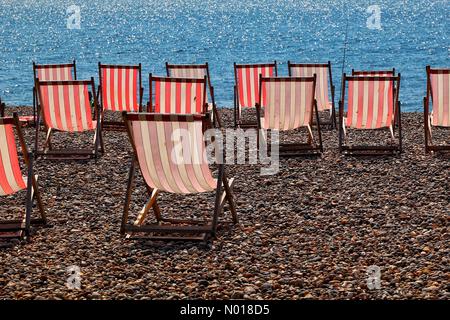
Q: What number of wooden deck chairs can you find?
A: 13